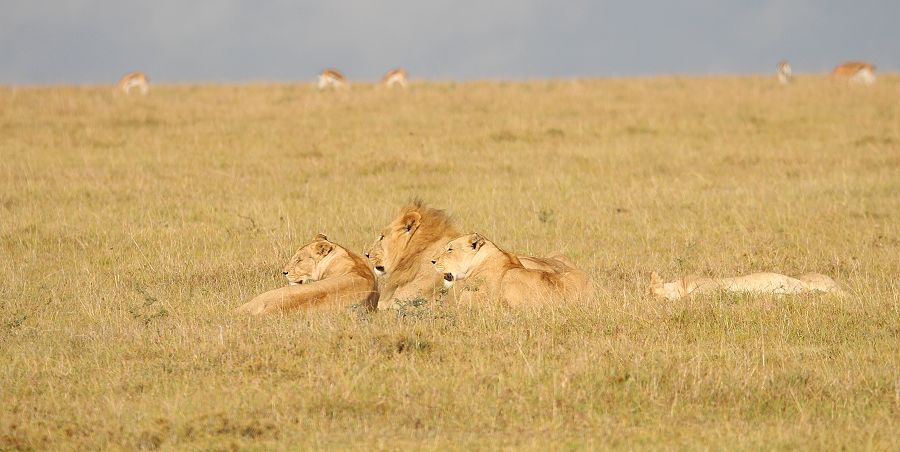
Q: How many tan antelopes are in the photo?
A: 5